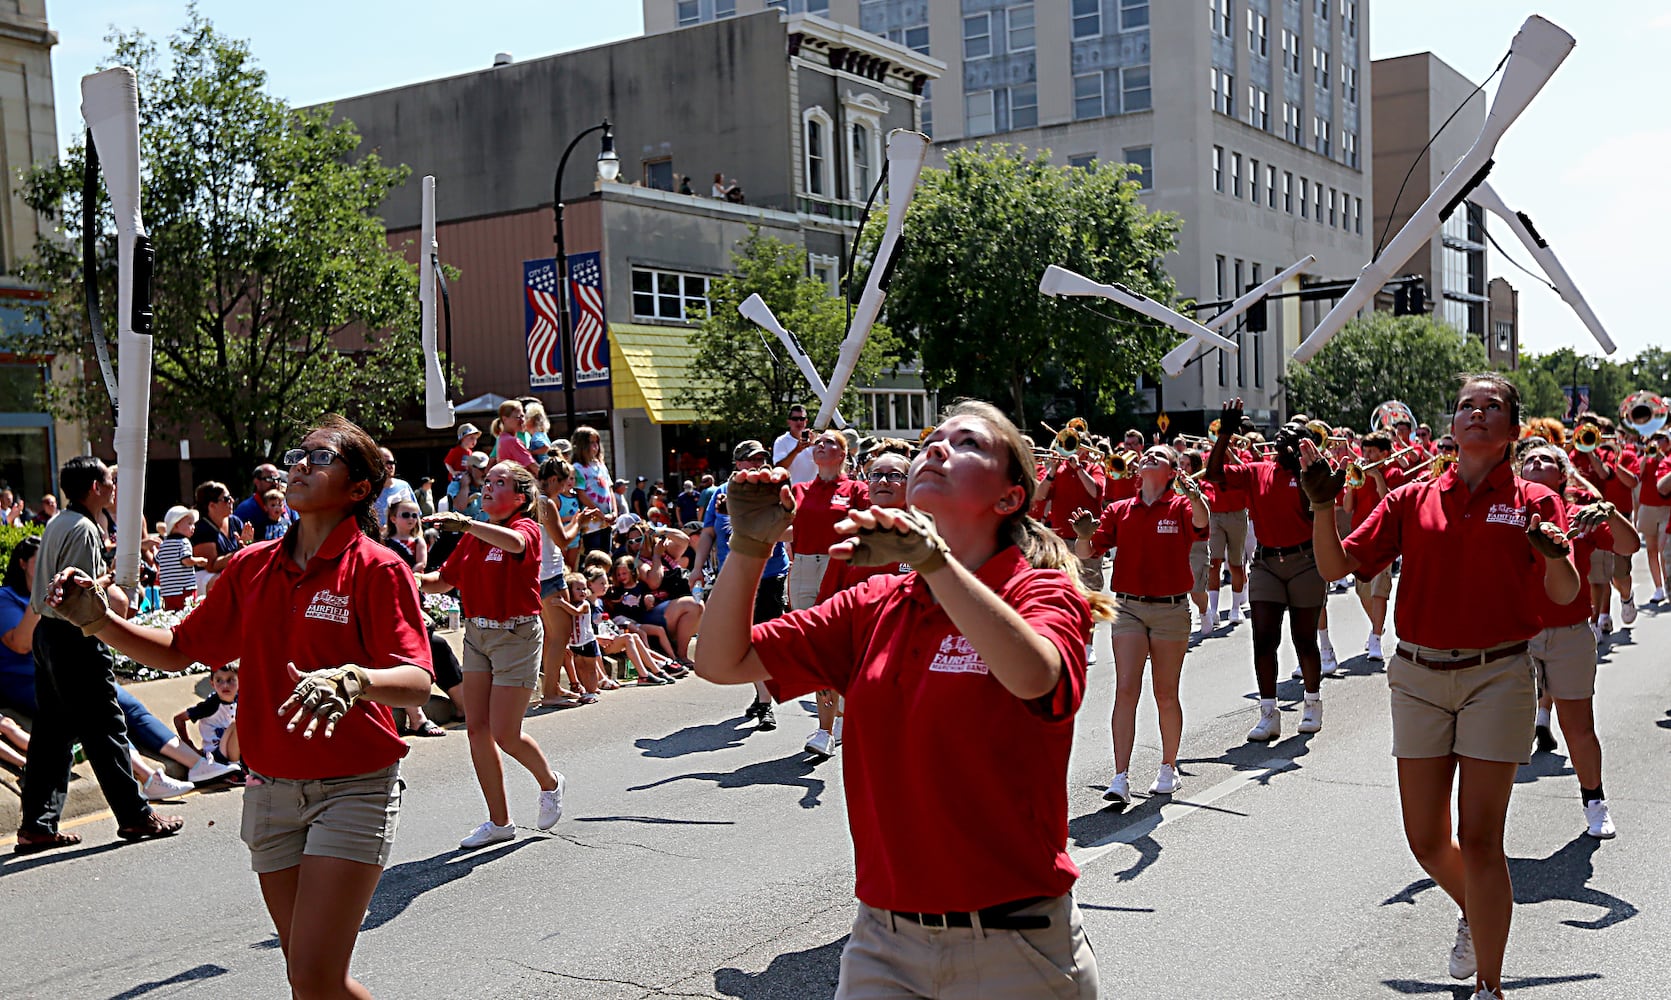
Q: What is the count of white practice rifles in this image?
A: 8